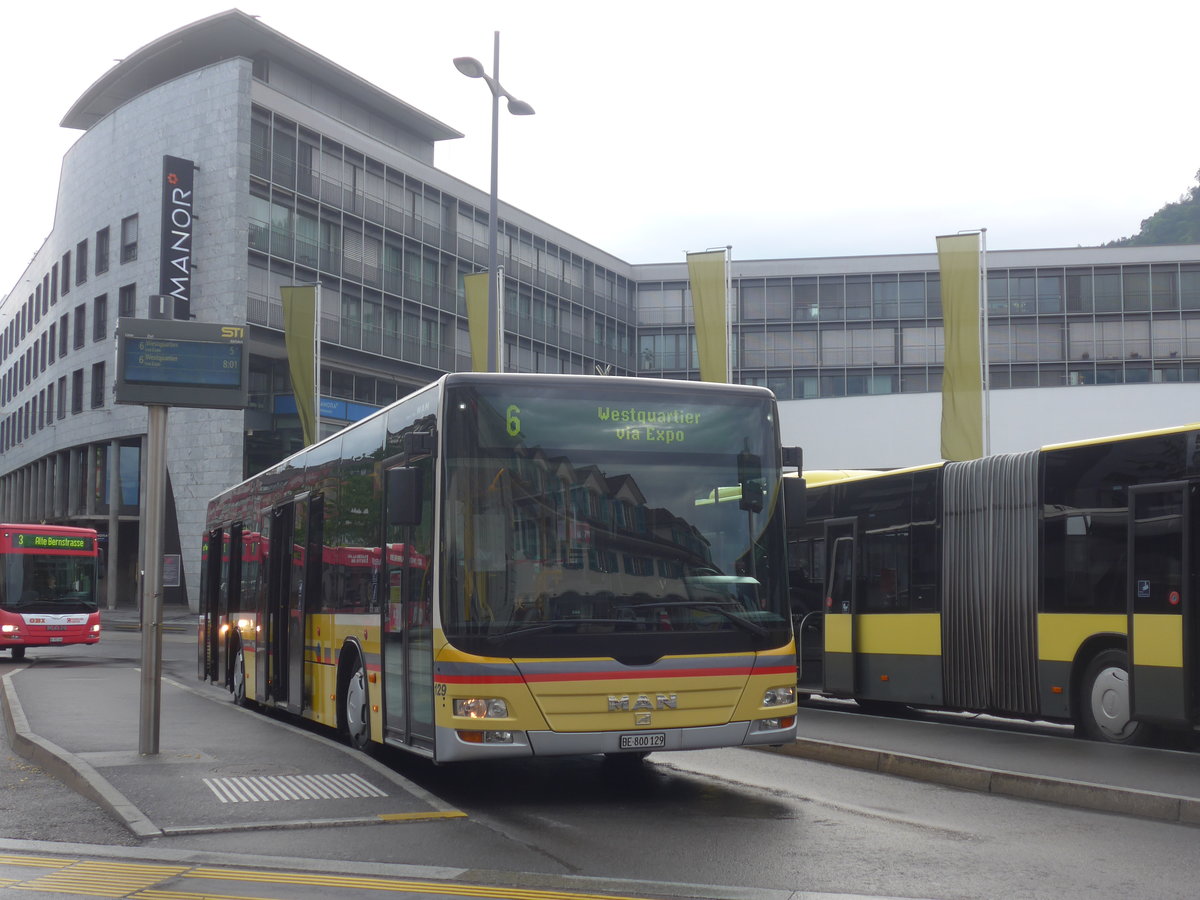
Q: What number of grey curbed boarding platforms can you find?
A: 2